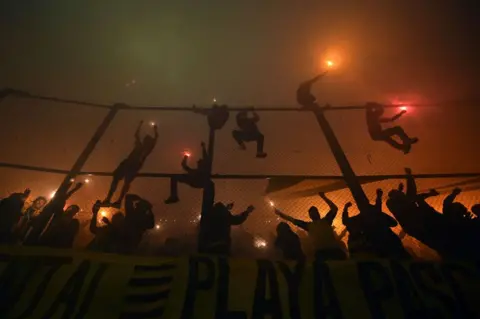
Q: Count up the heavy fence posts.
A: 3